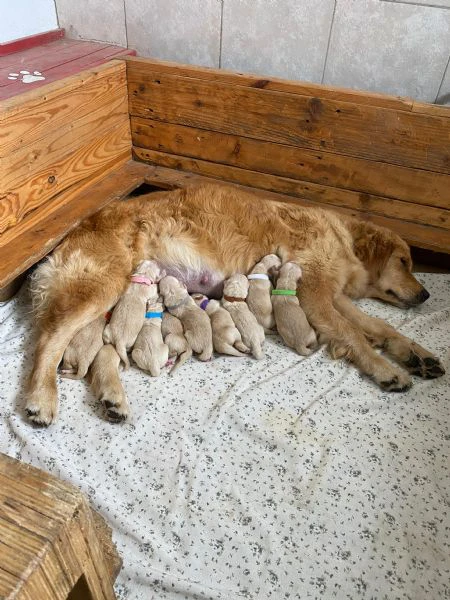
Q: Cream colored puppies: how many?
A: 9